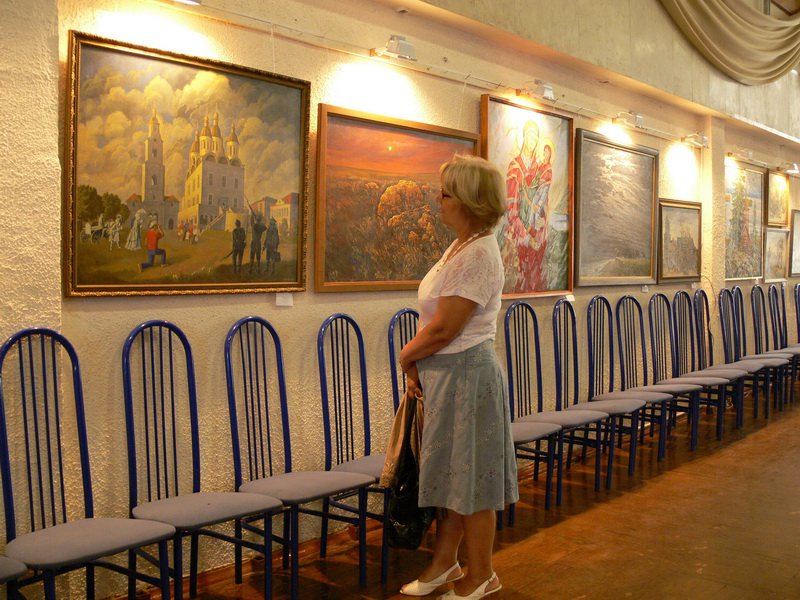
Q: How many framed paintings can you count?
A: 9